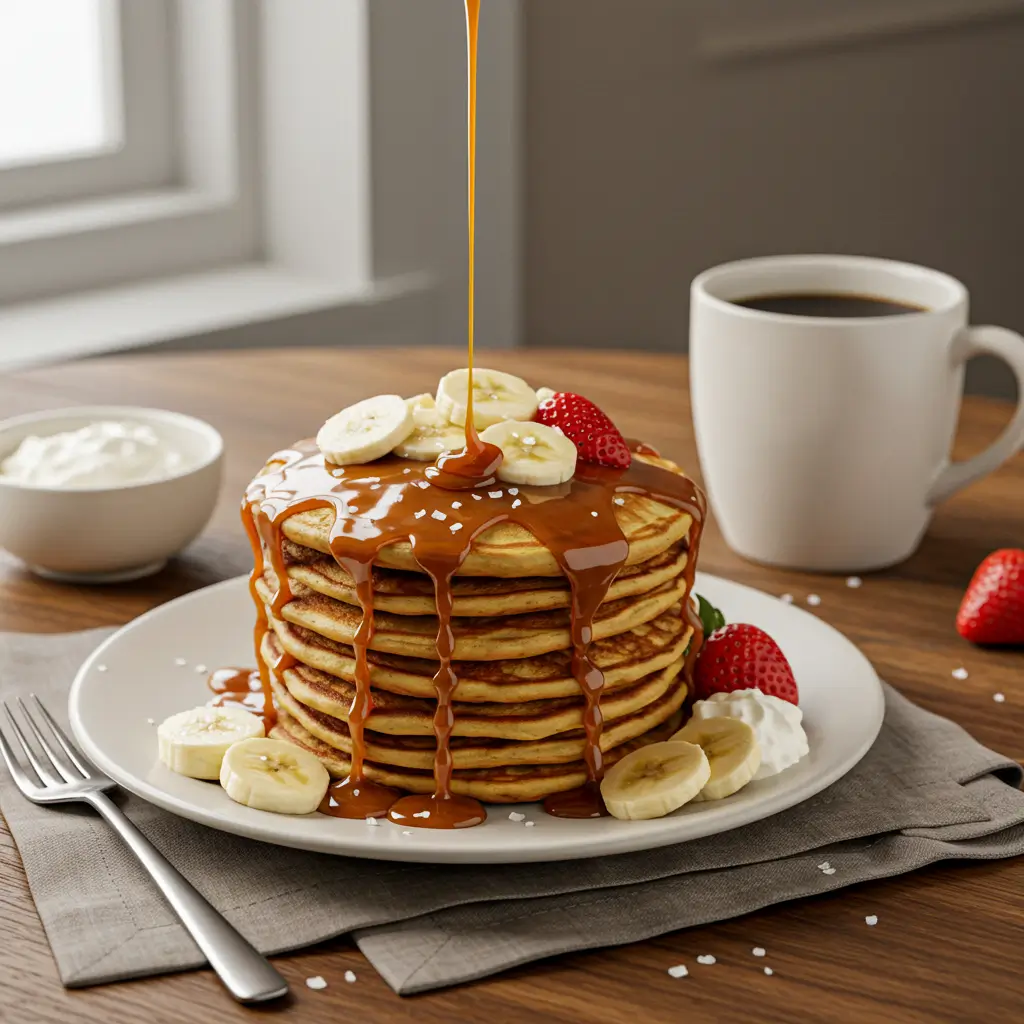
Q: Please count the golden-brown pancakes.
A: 7